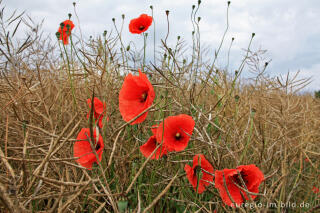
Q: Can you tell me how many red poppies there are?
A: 9